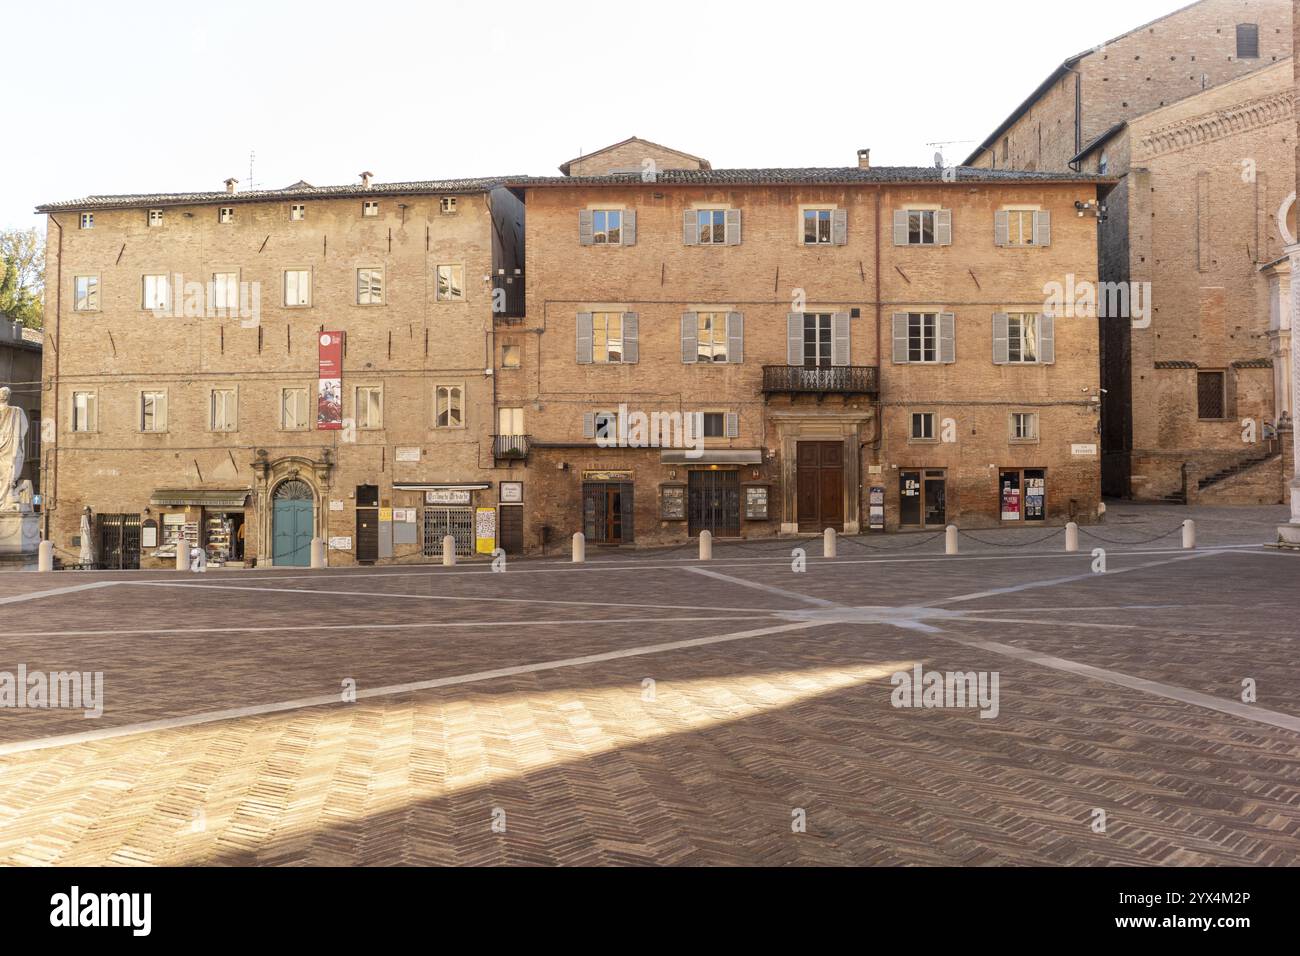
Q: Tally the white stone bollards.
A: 10